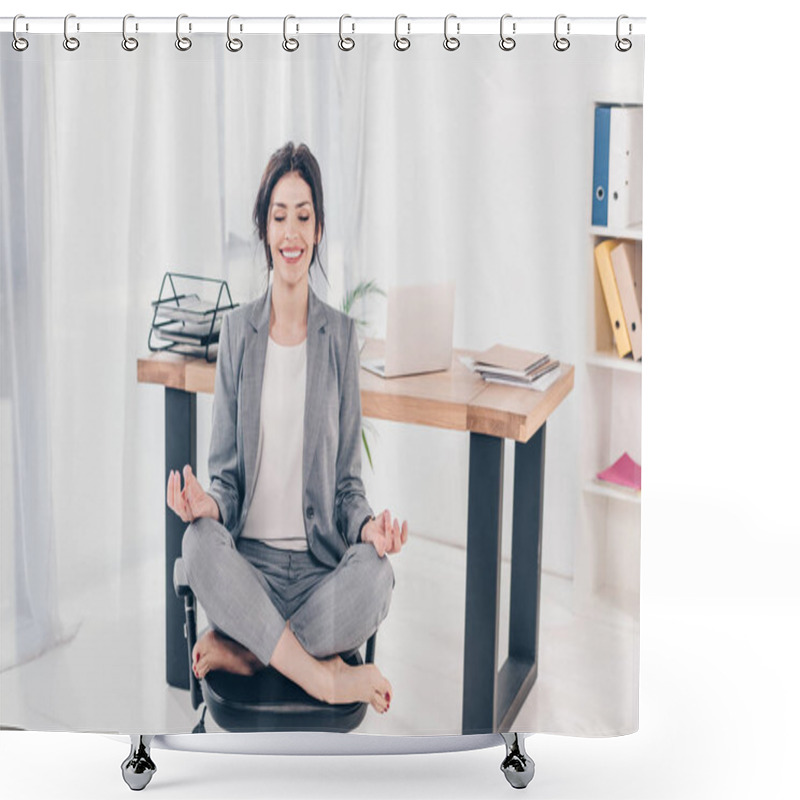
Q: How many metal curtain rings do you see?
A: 12